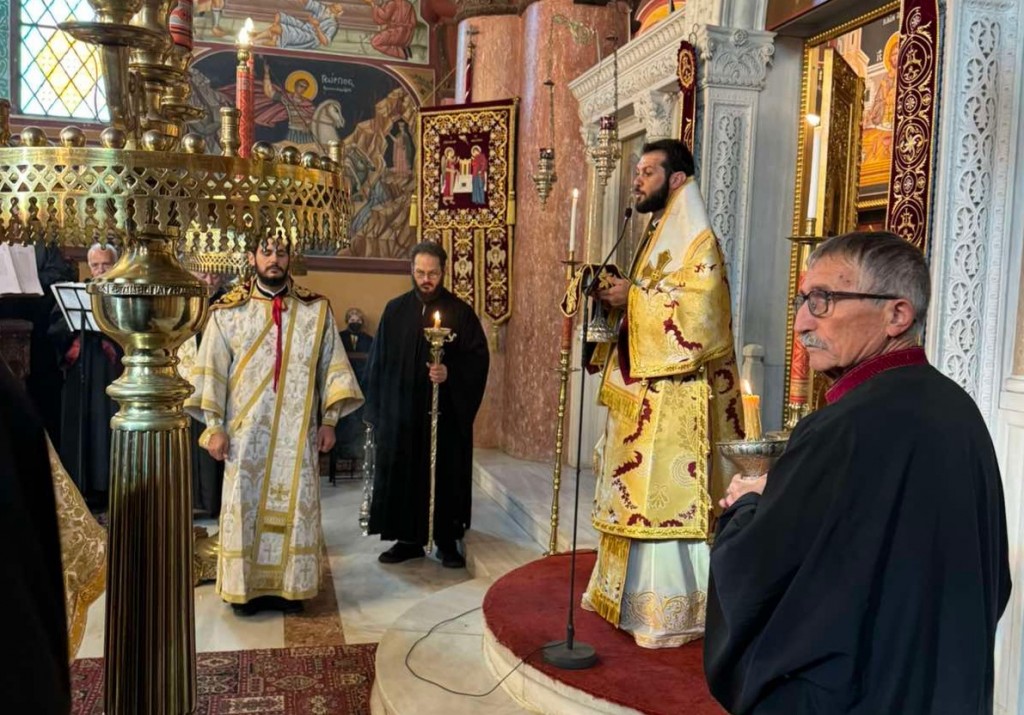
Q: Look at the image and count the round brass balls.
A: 9